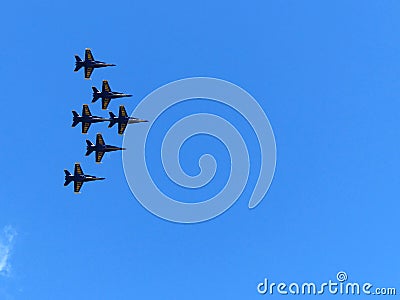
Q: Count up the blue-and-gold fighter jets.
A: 6